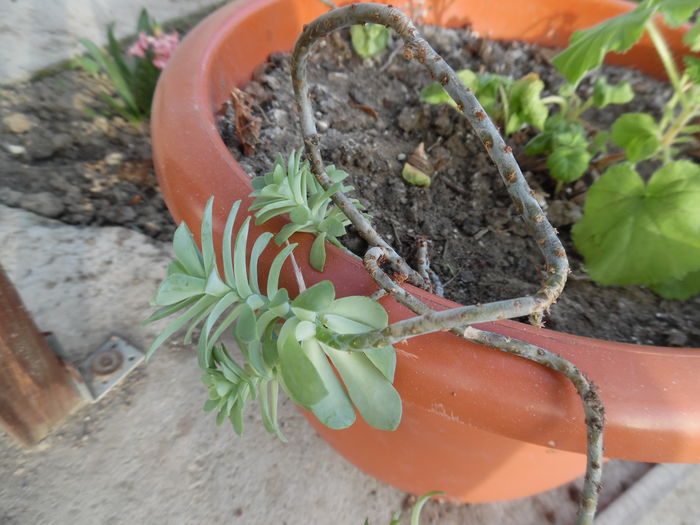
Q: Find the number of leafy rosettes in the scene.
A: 3